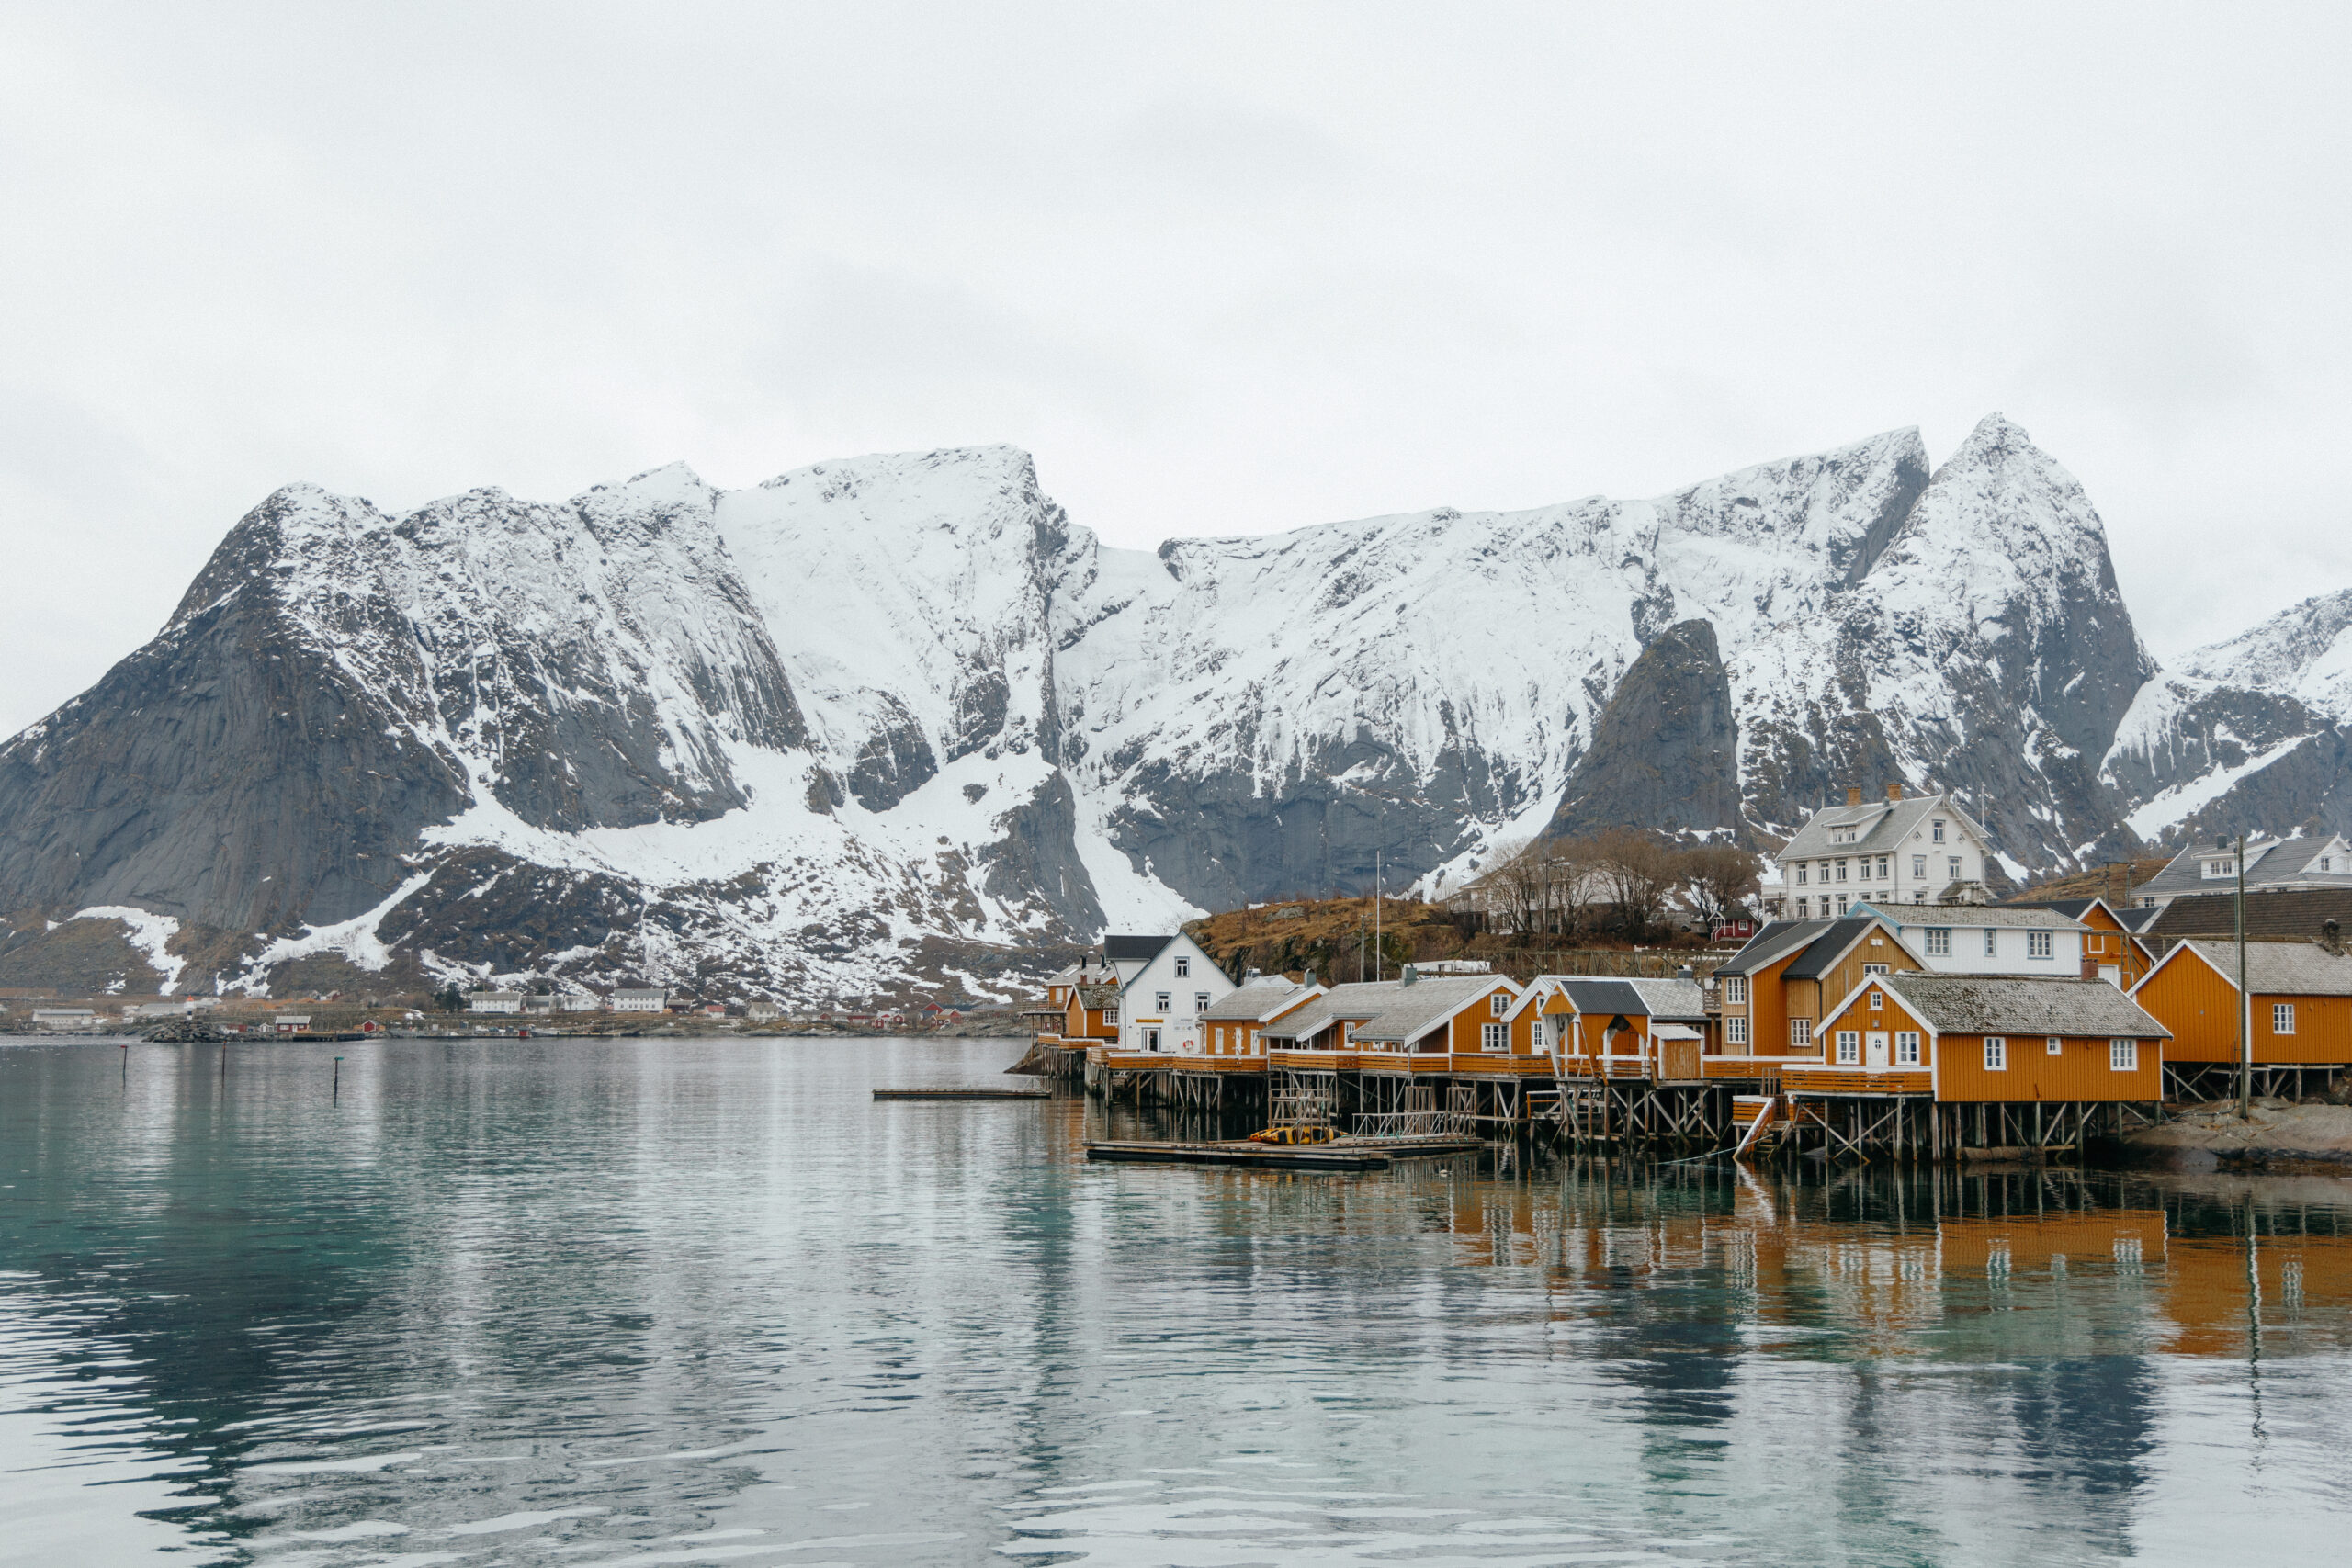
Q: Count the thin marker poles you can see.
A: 3